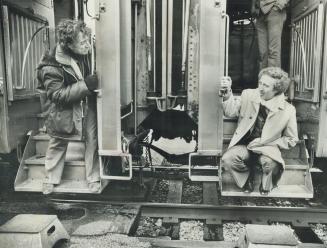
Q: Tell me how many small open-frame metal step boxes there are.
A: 2